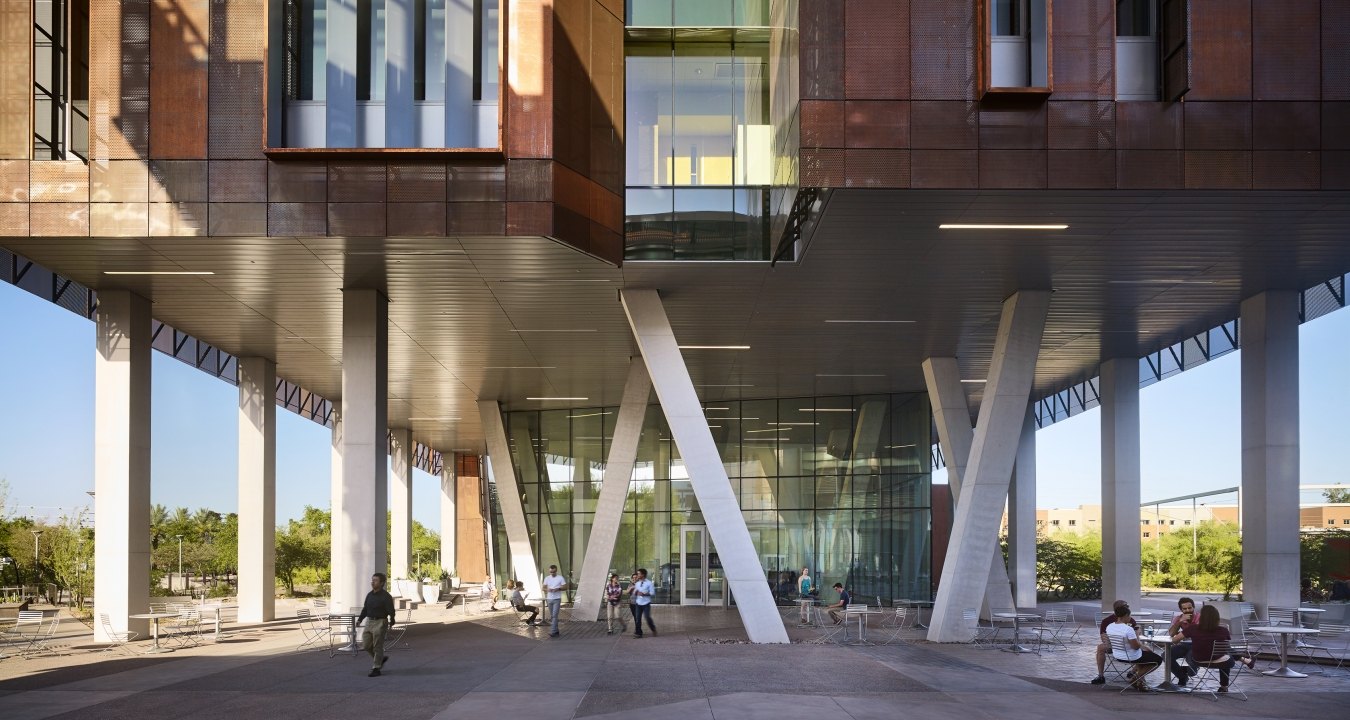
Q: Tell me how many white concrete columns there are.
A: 14